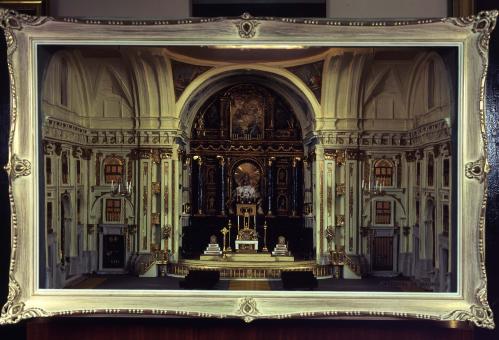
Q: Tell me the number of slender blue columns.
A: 4